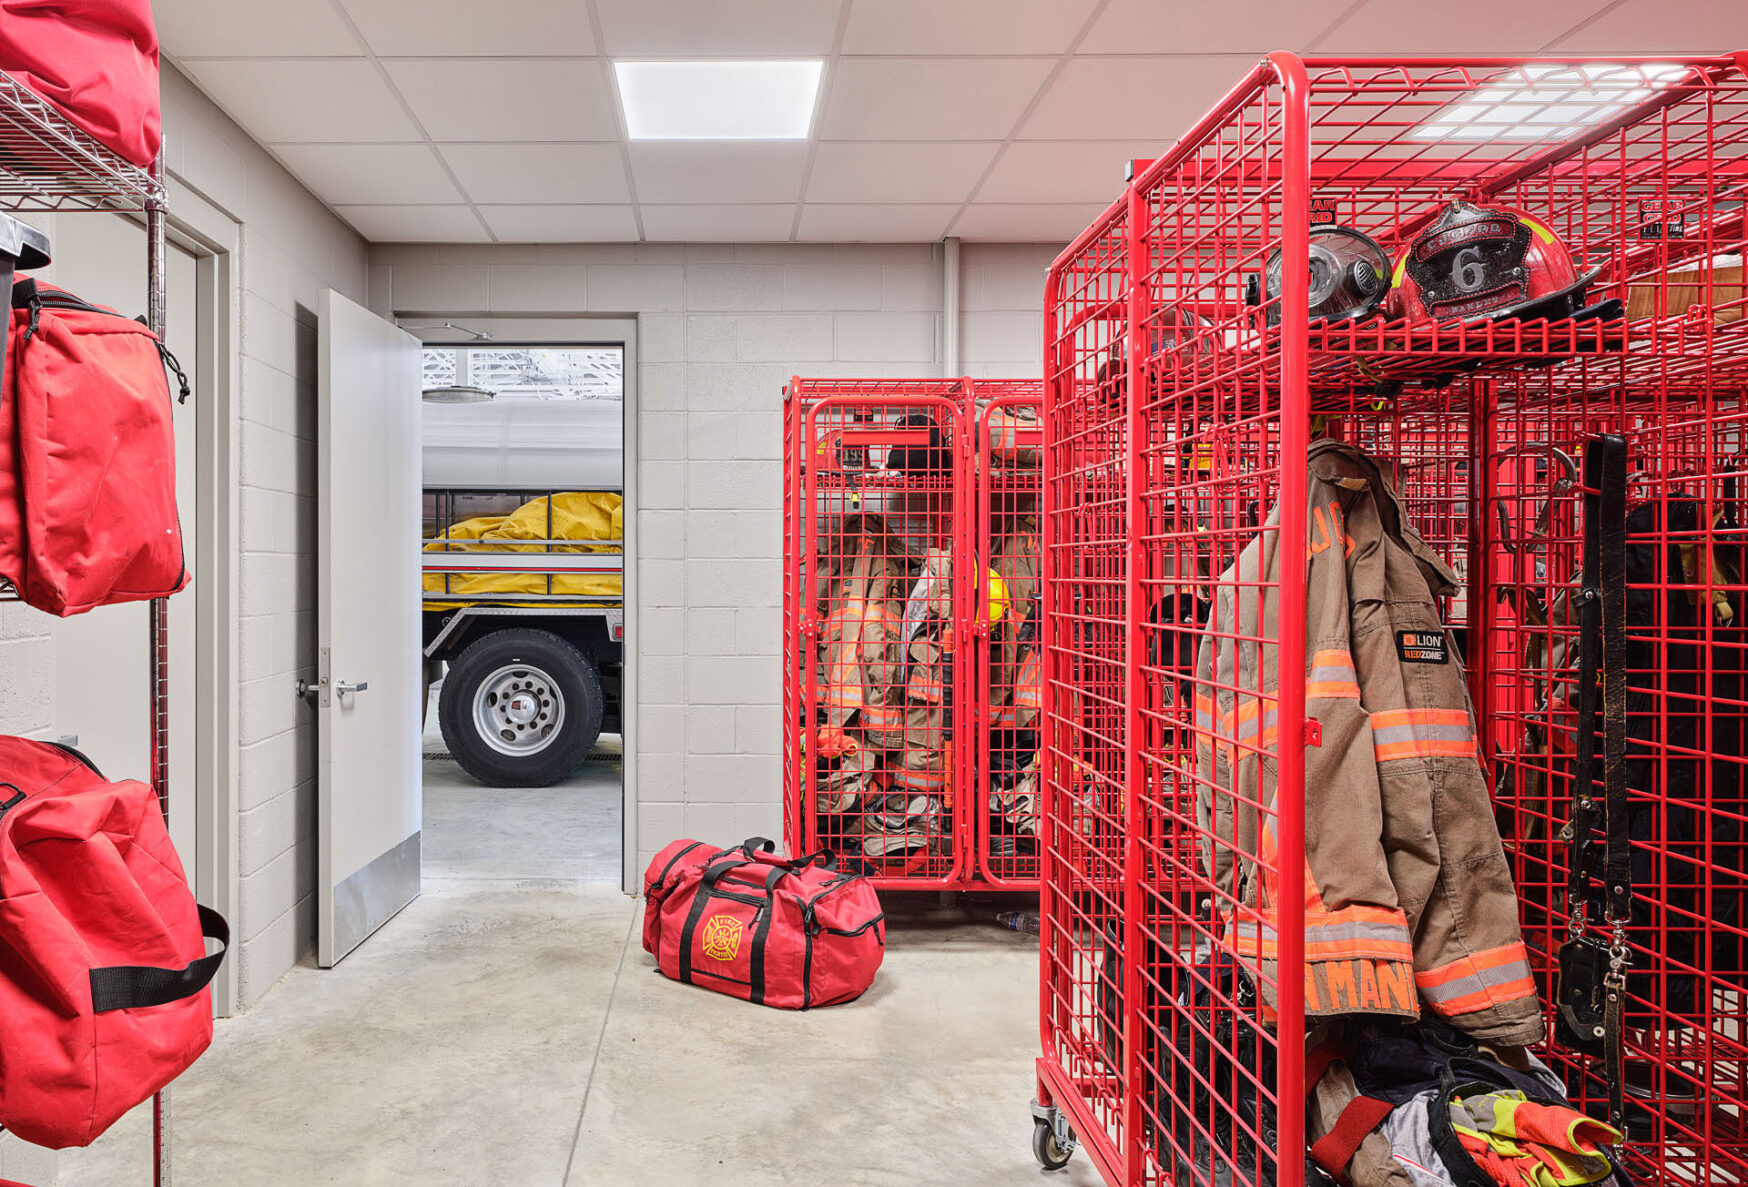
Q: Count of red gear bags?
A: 4